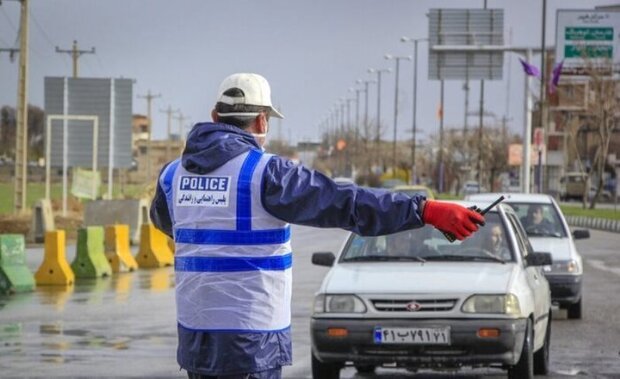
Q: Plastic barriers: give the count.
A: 5